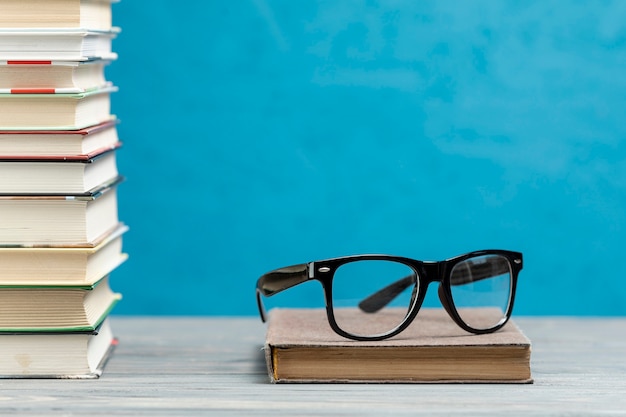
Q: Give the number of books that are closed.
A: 11